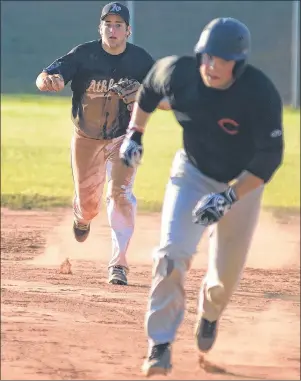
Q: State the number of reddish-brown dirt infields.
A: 1